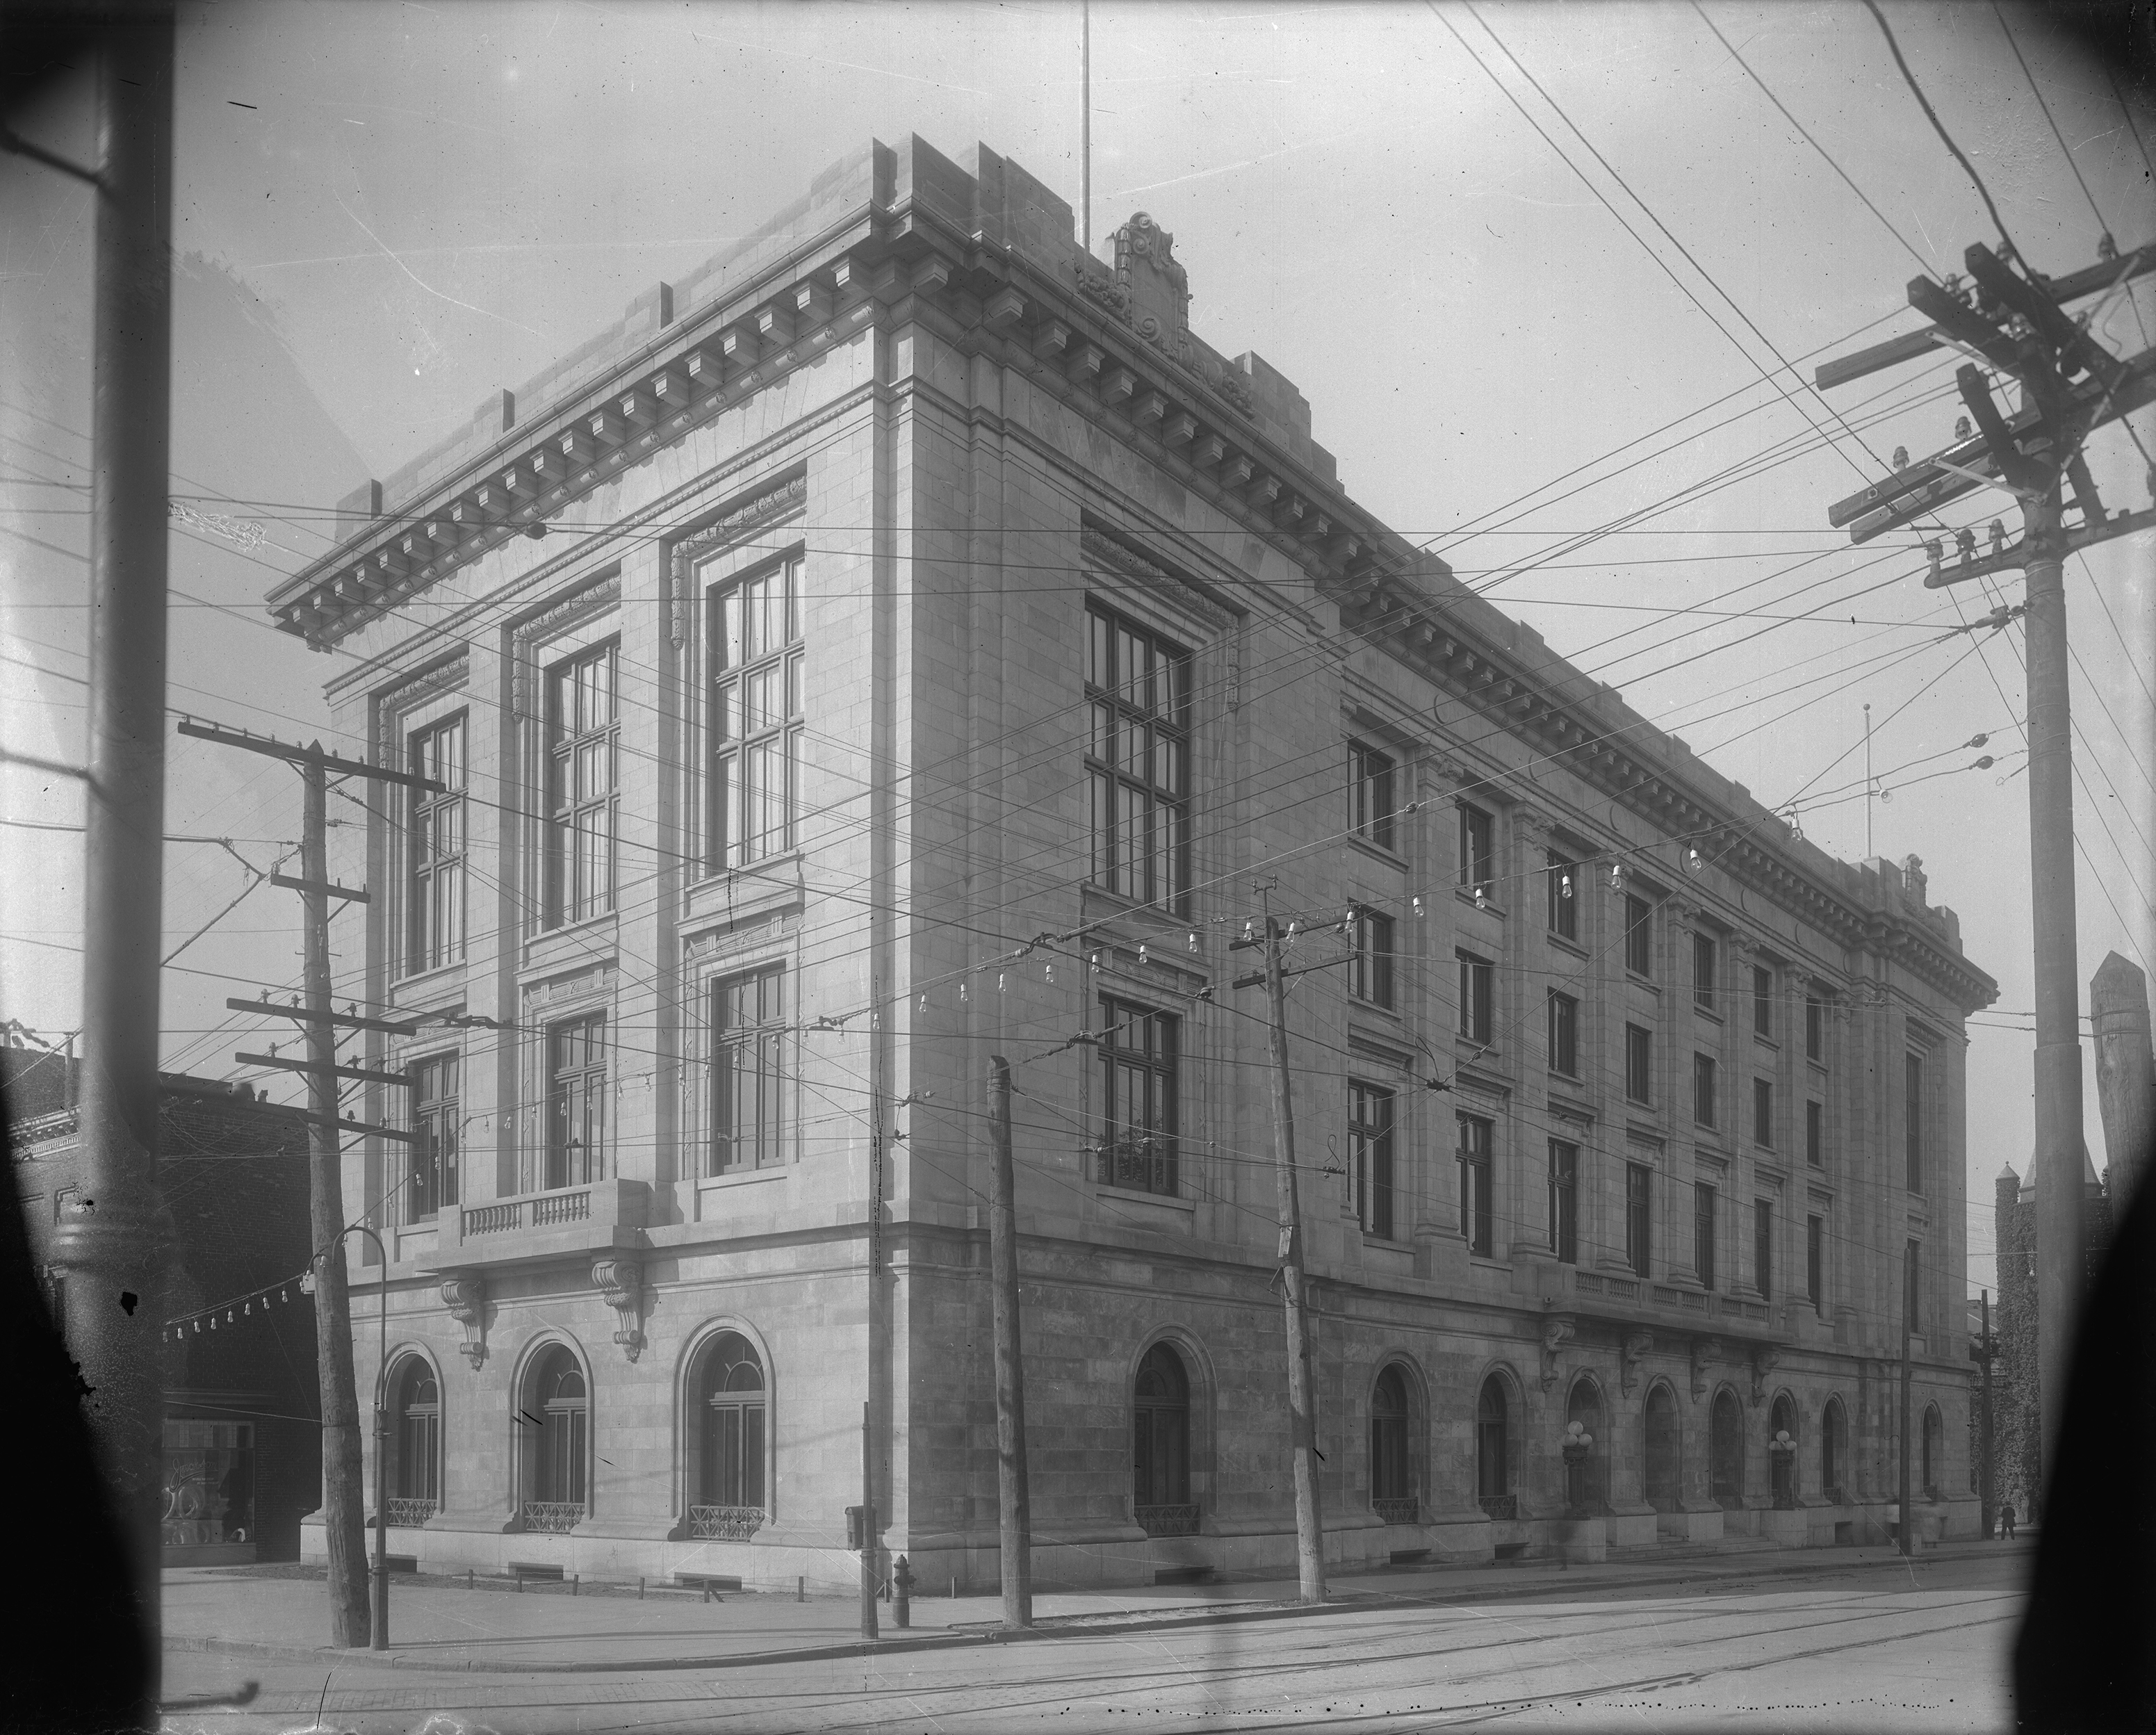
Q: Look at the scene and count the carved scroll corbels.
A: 6